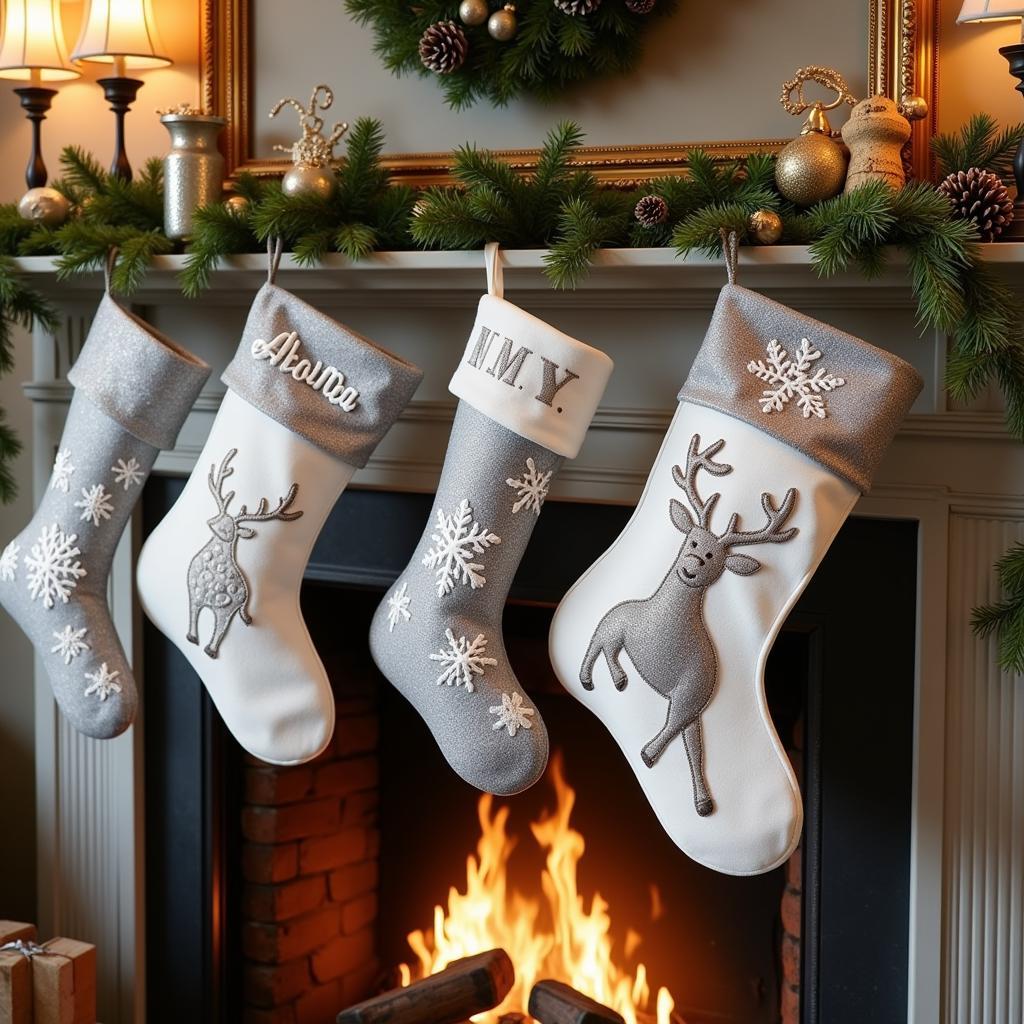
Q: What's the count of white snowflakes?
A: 13